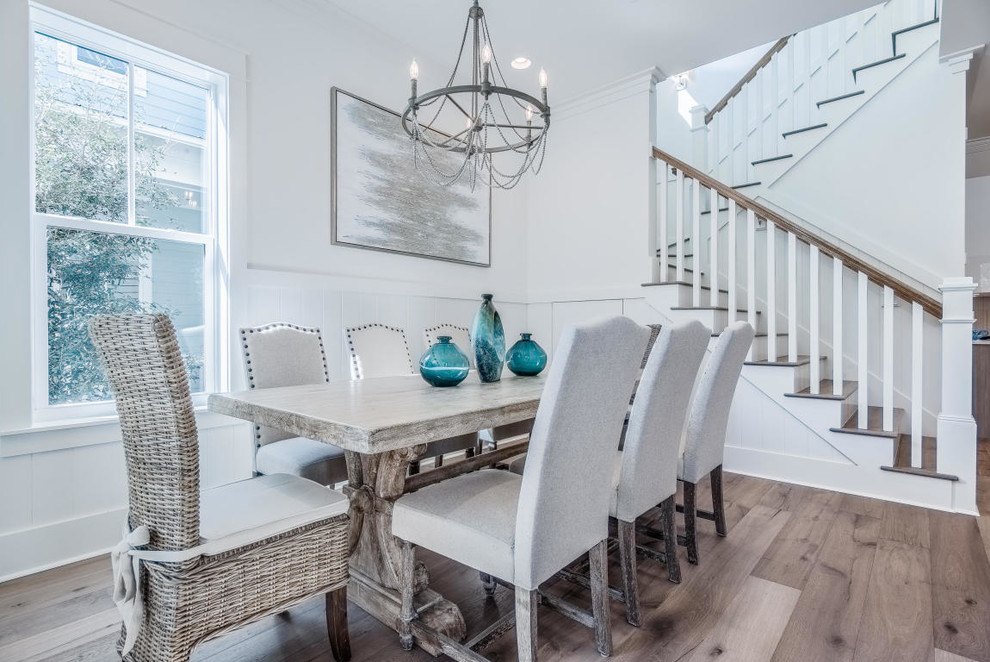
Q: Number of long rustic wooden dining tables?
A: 1